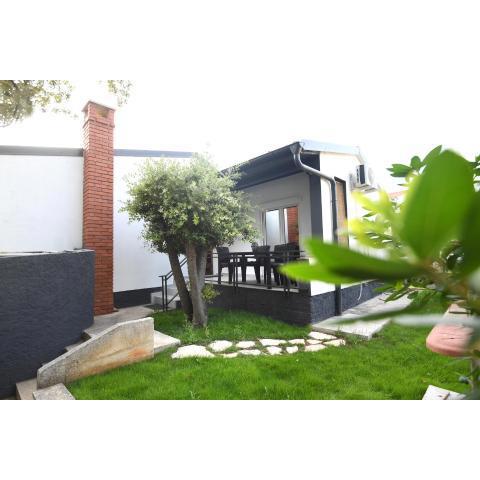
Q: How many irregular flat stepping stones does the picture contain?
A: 13